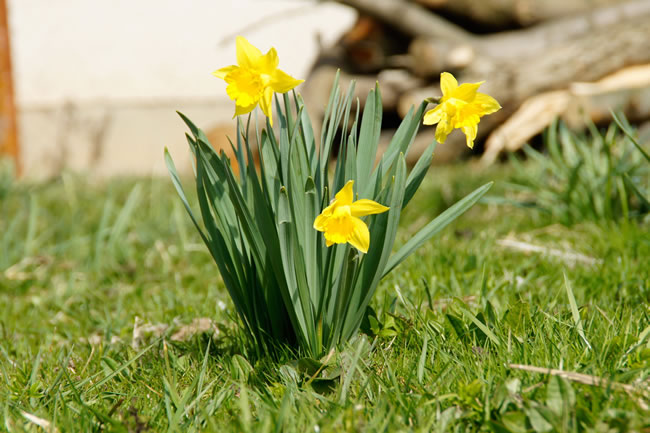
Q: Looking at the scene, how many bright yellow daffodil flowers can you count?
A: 3